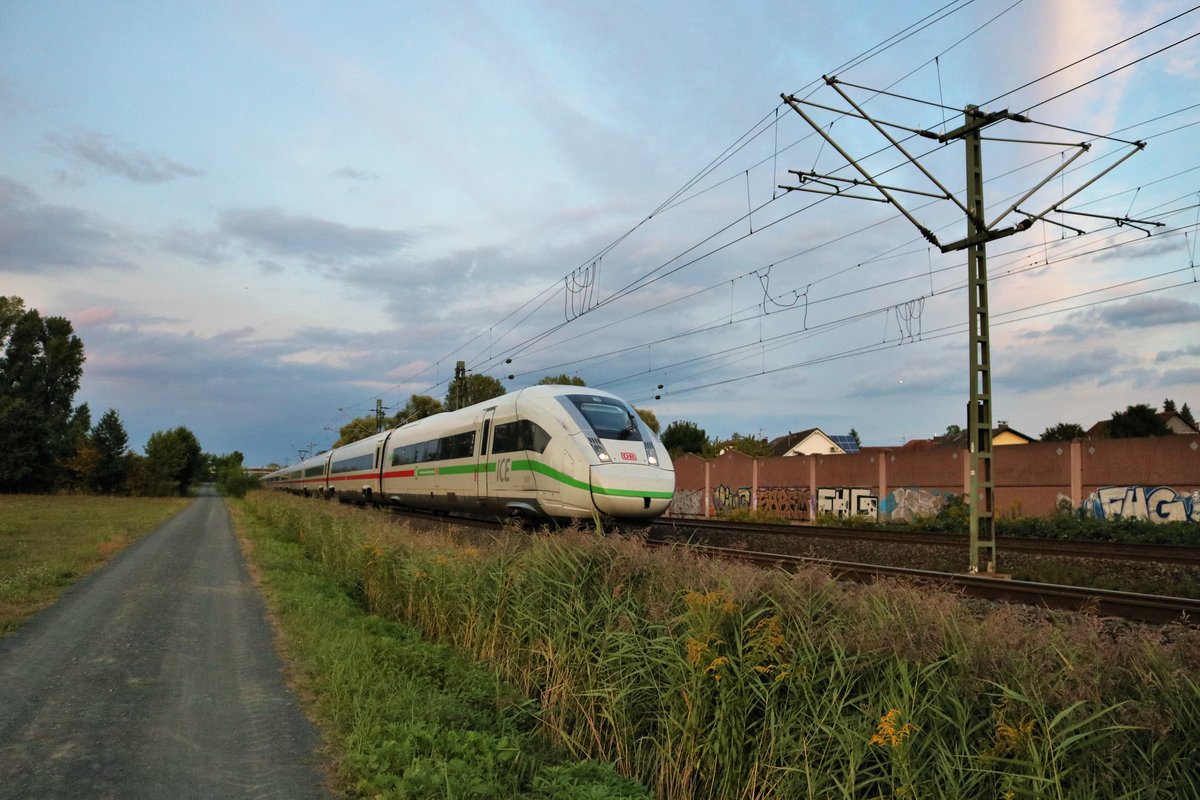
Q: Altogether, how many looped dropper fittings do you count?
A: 3